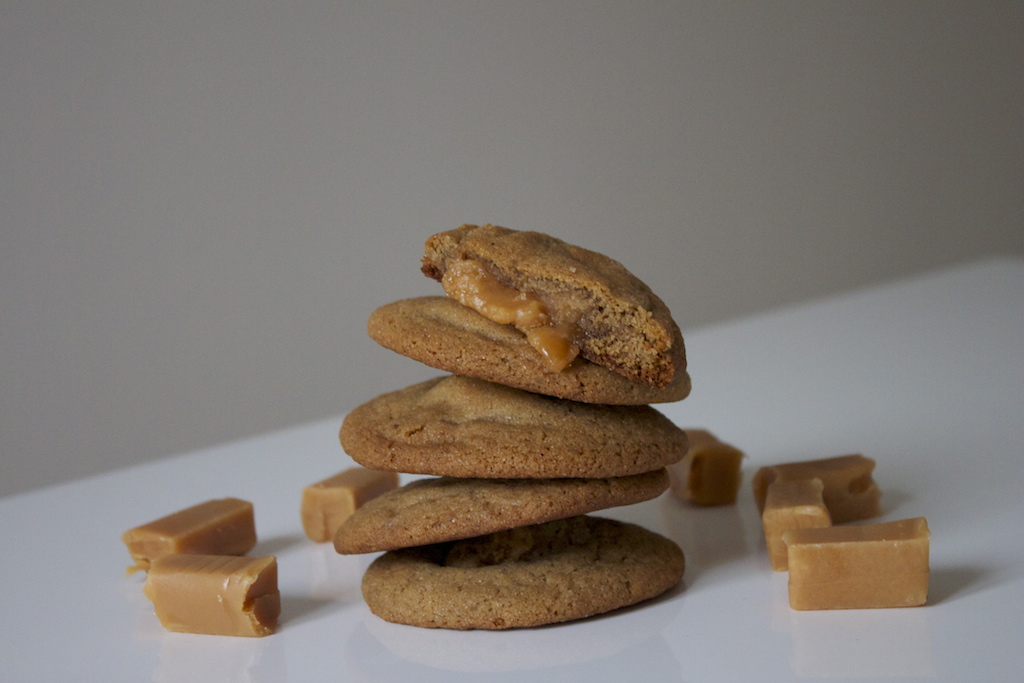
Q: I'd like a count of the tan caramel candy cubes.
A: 7